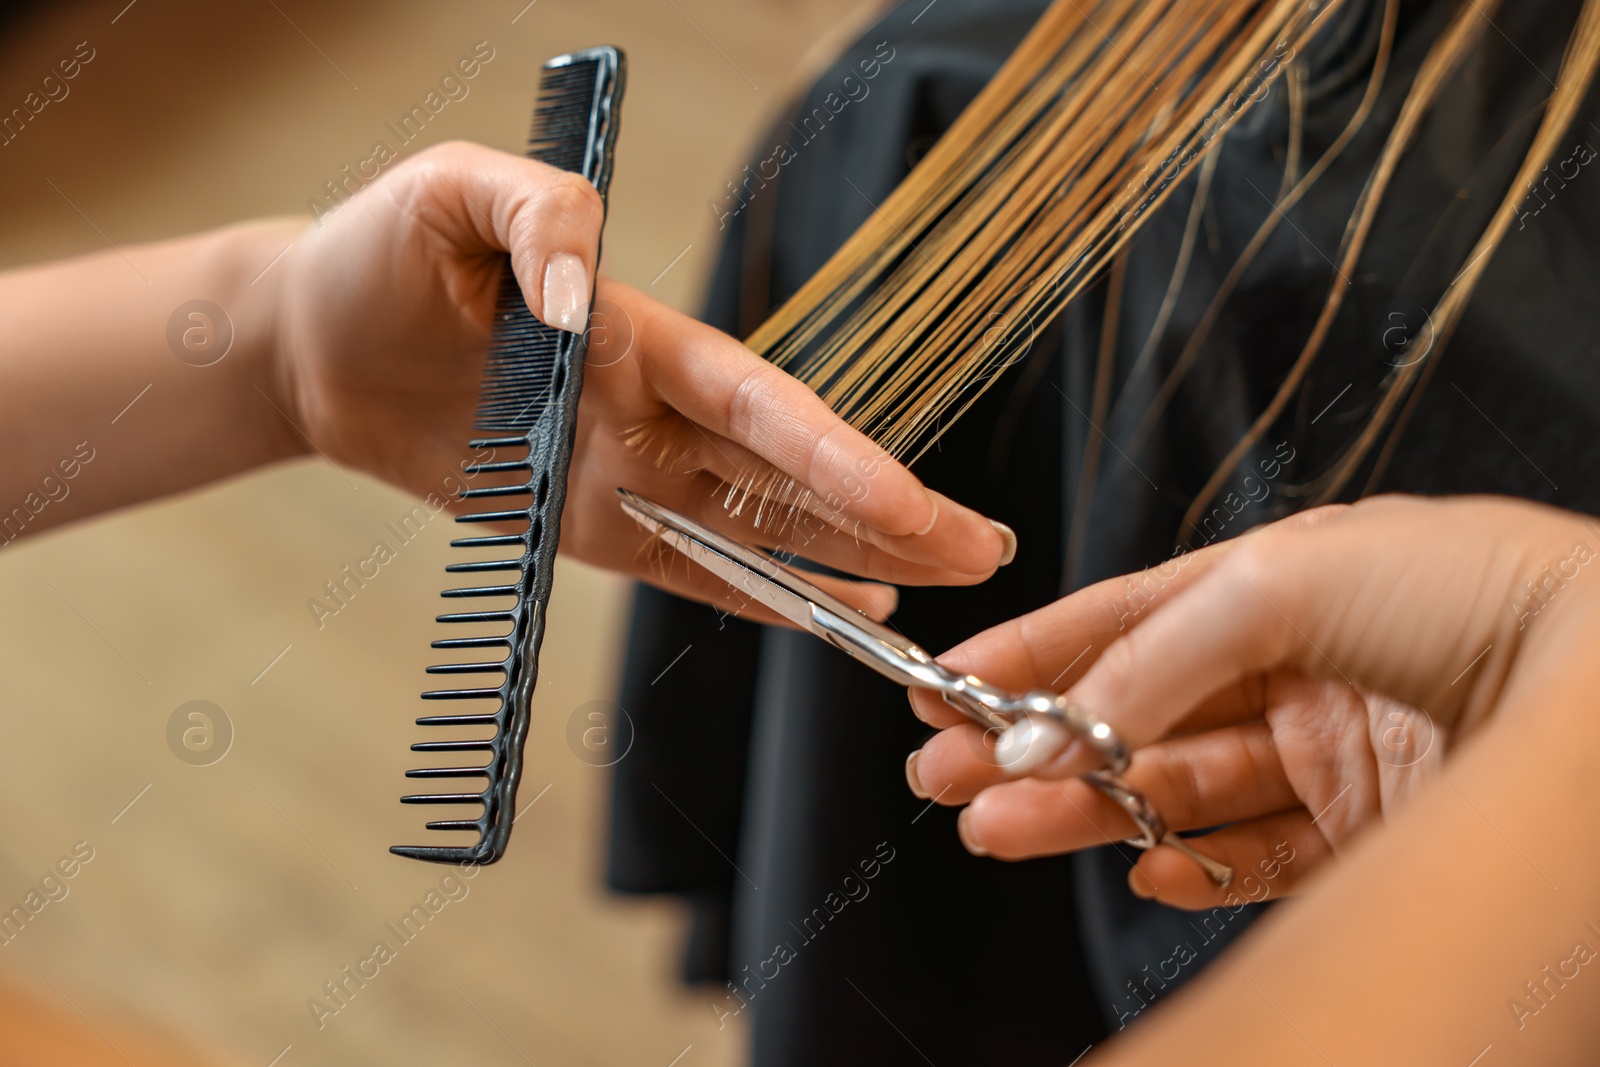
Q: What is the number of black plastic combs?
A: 1